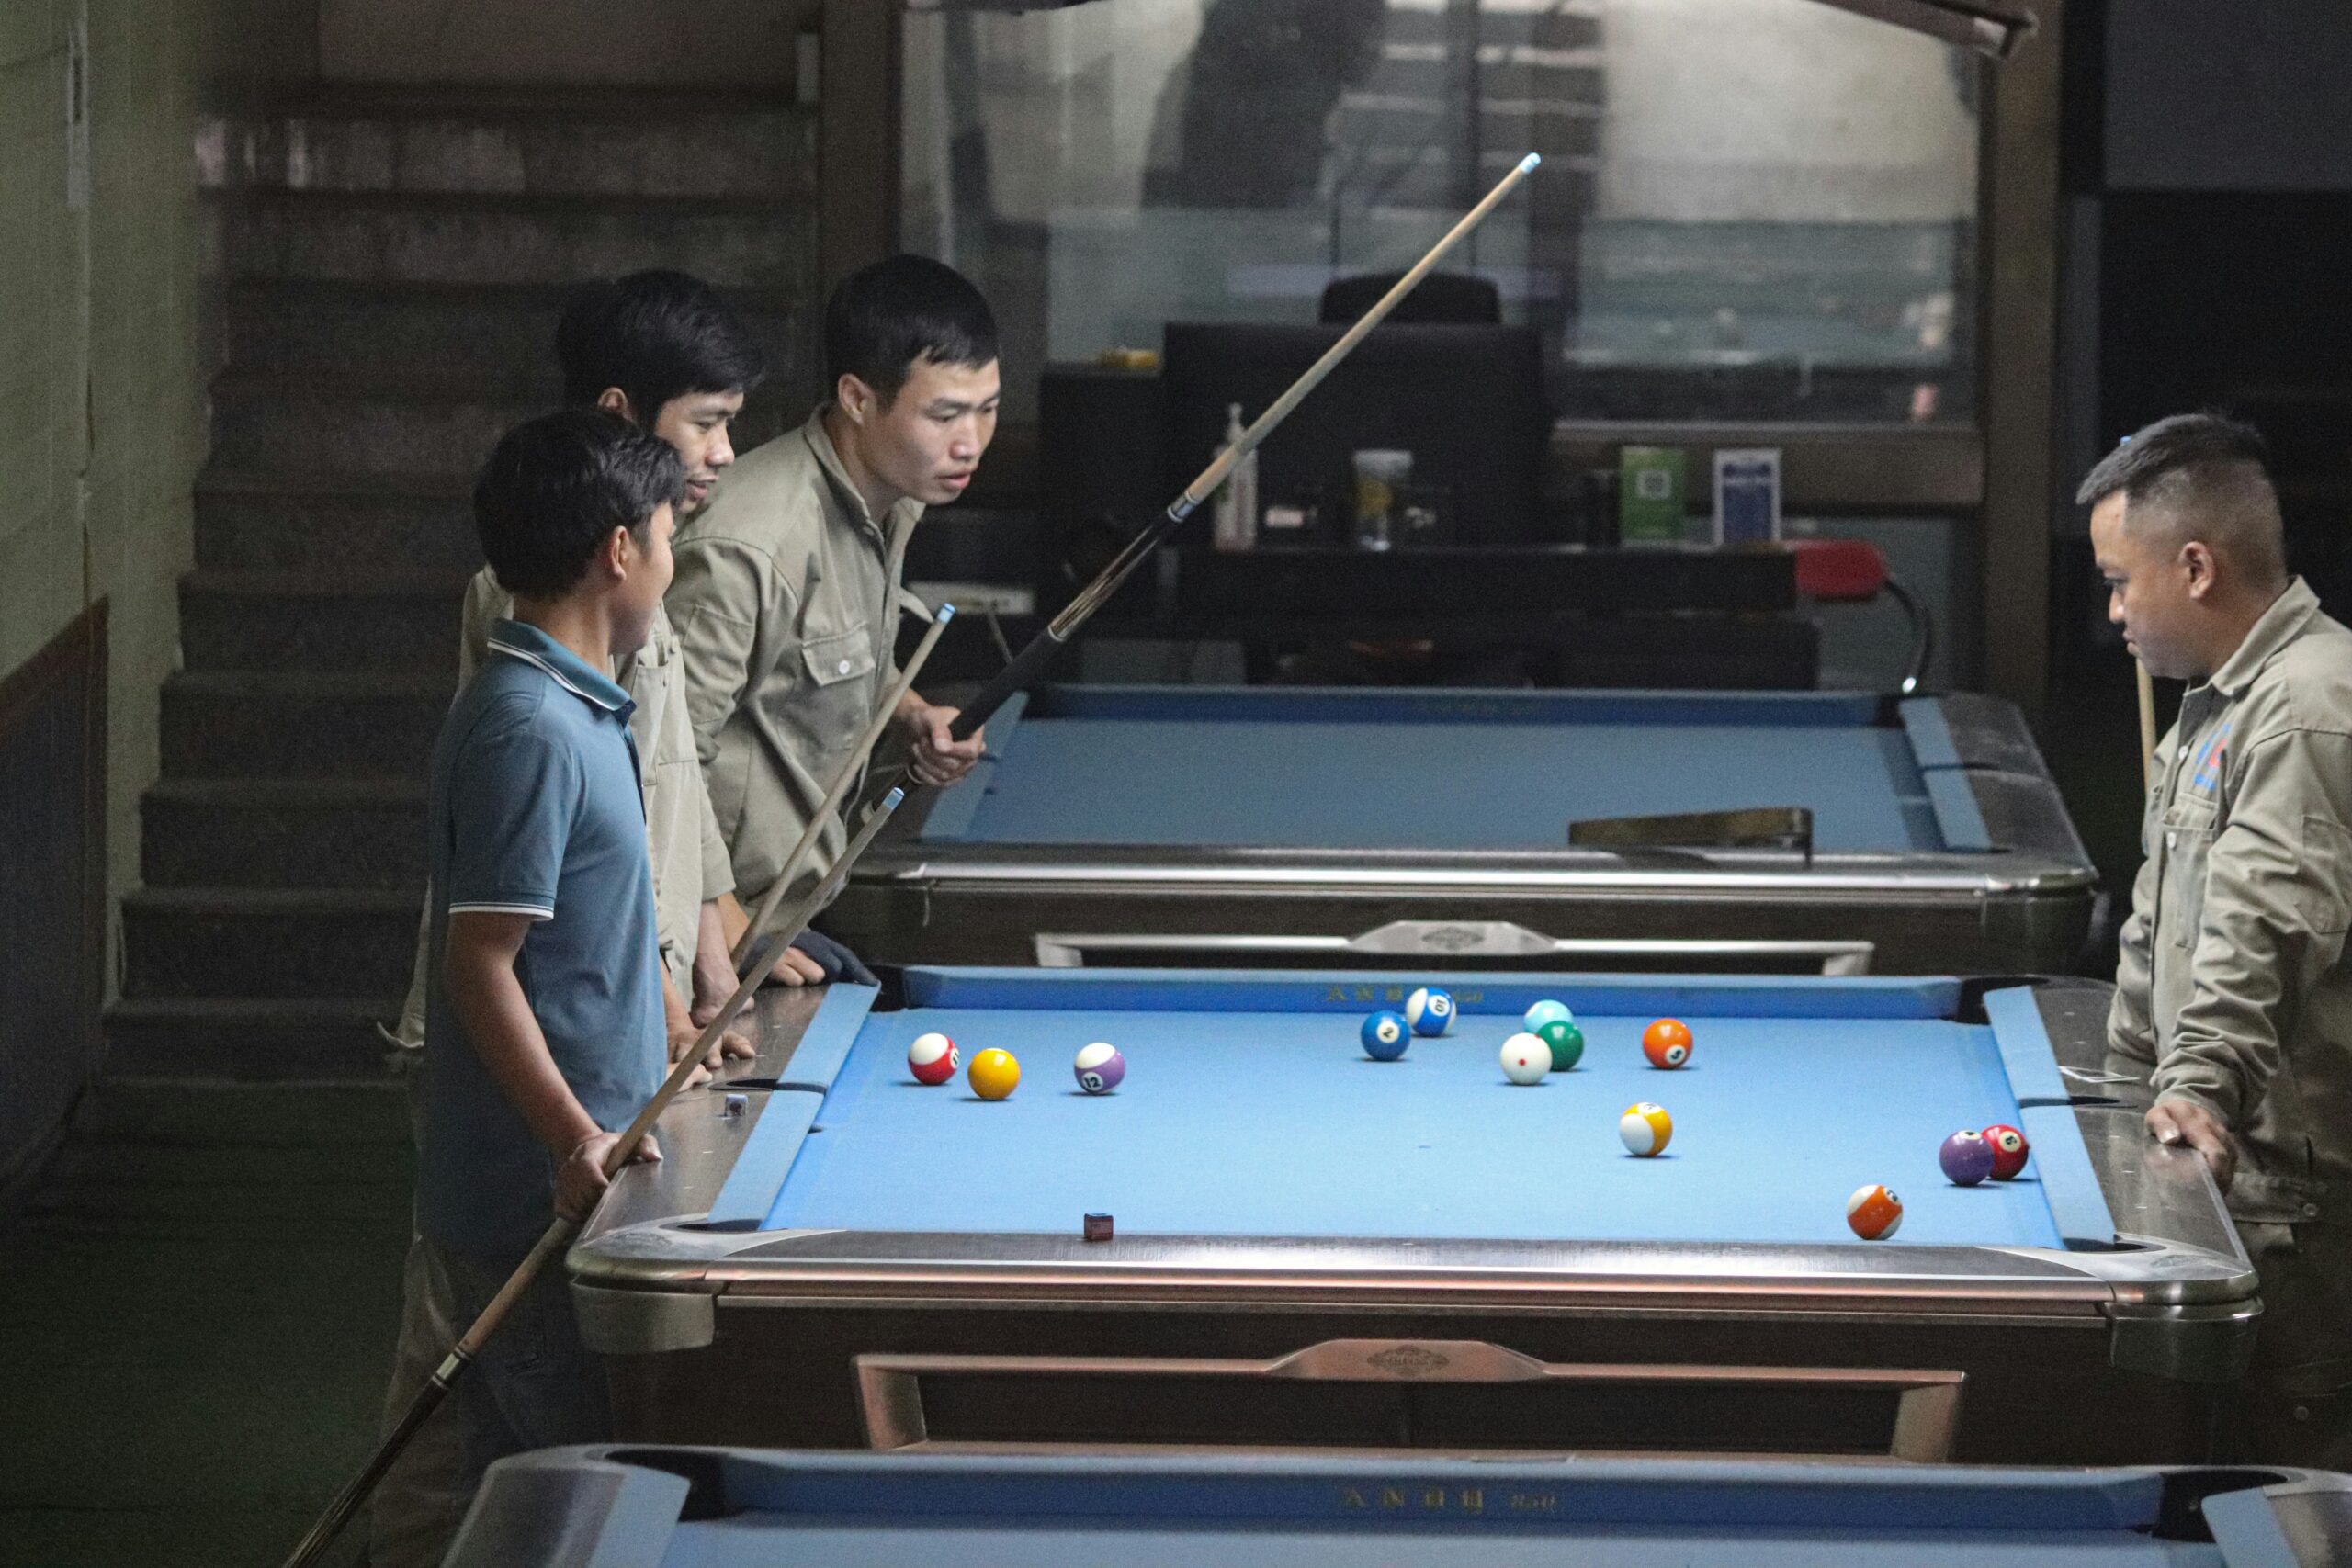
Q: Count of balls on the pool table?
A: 13